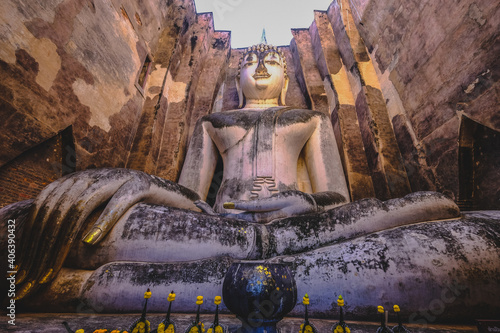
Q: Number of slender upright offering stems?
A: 8